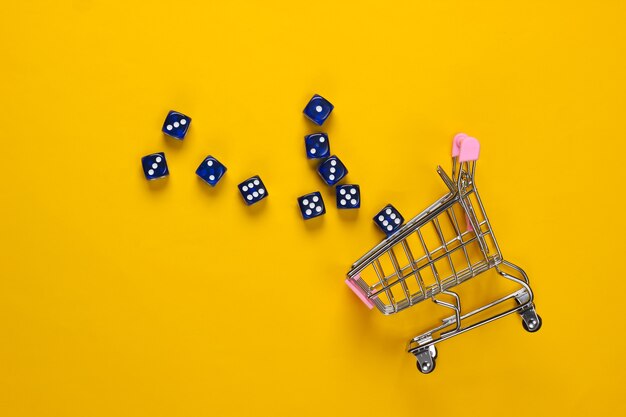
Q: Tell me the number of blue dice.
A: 10